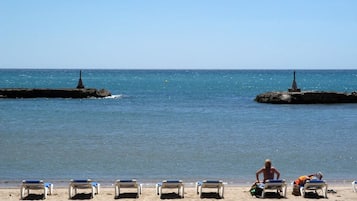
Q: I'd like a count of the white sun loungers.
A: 7